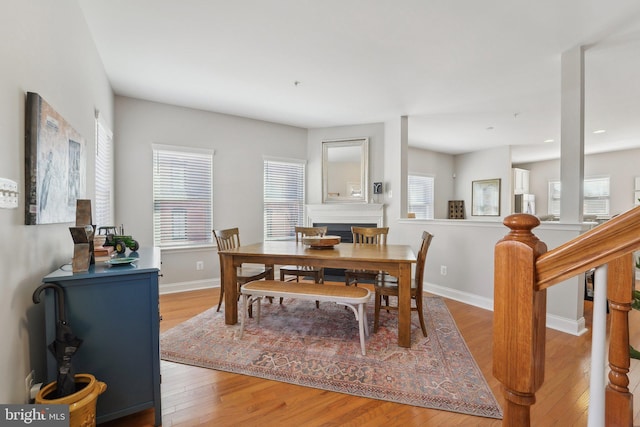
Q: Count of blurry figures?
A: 0